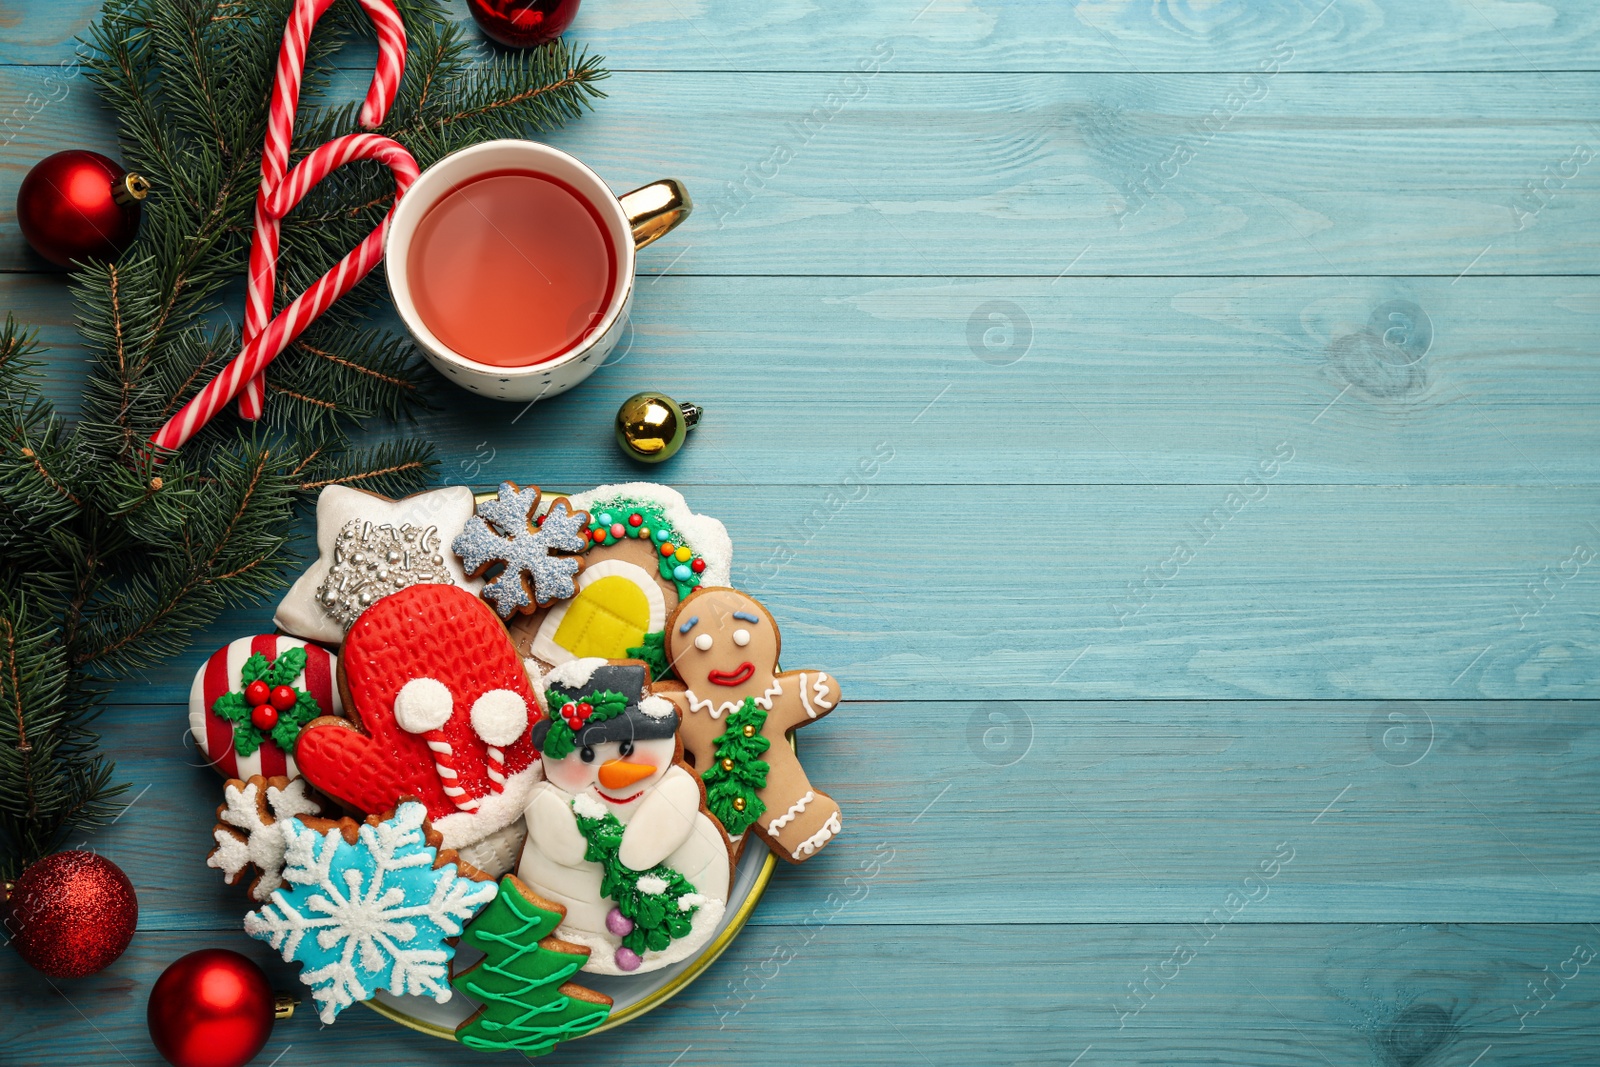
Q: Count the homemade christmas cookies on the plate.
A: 10